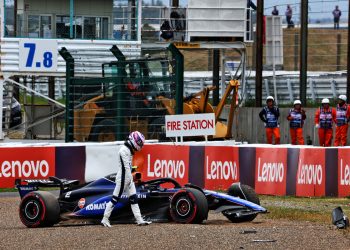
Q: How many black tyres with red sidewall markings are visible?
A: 2